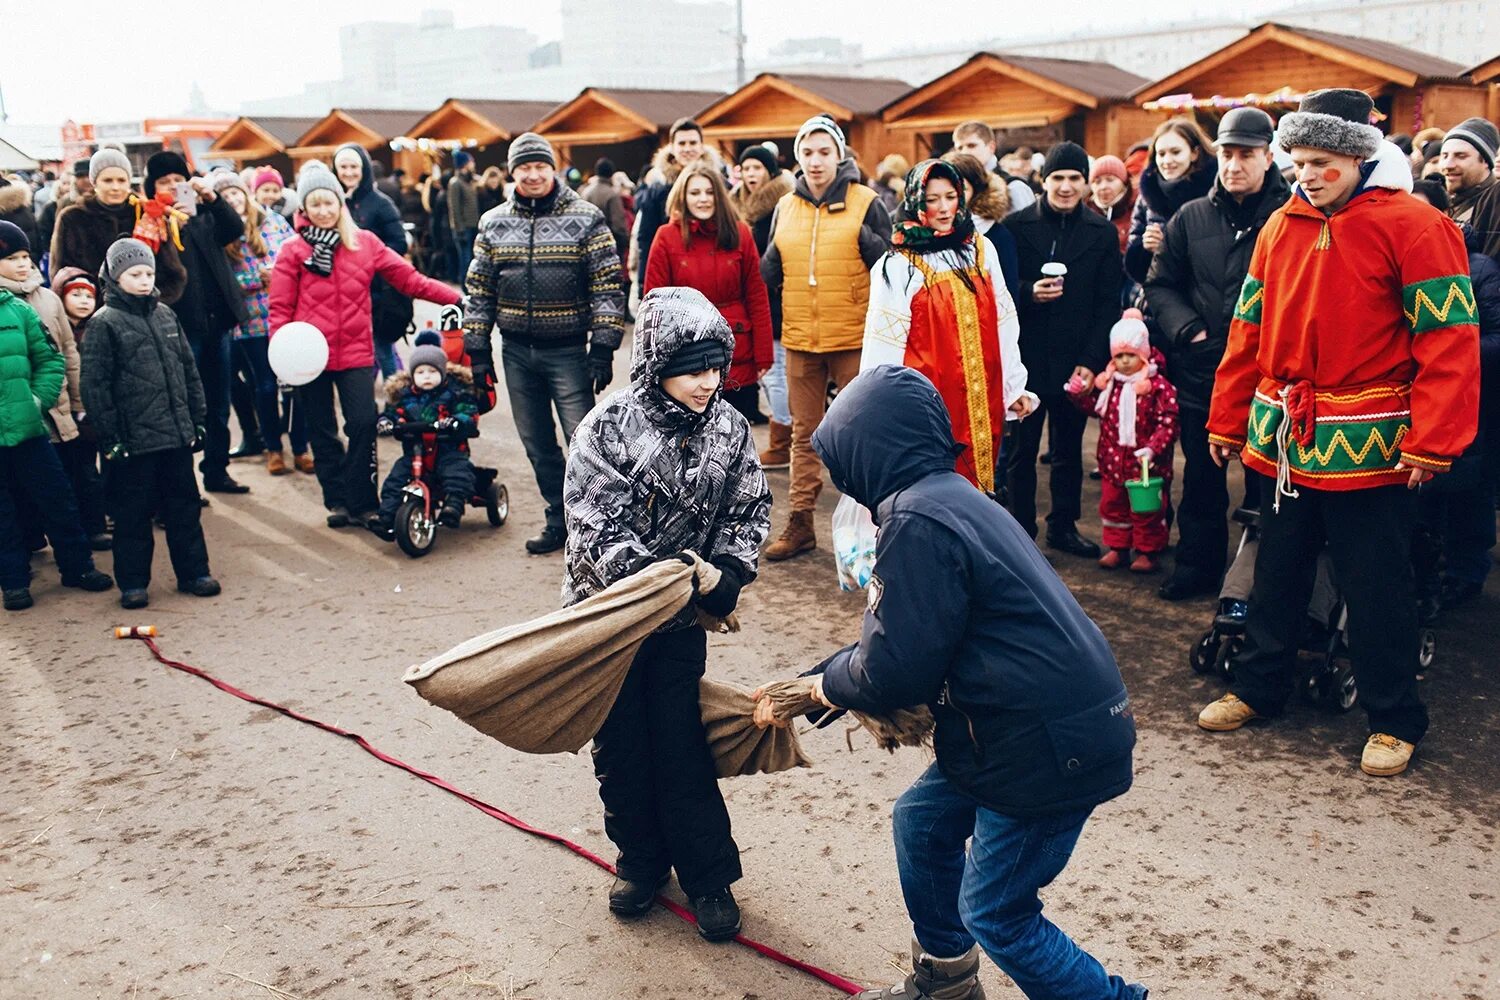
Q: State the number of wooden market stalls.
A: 8